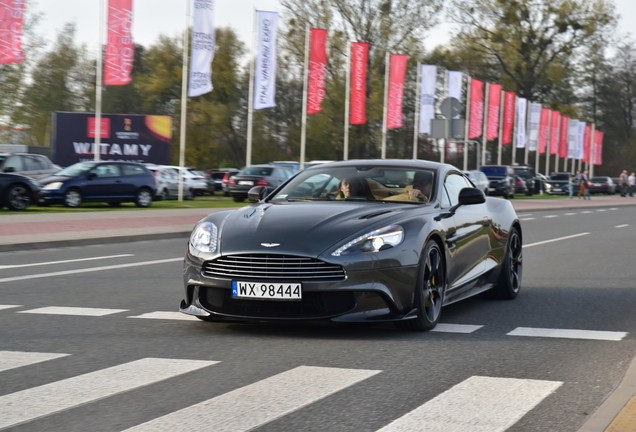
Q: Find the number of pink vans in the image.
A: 0